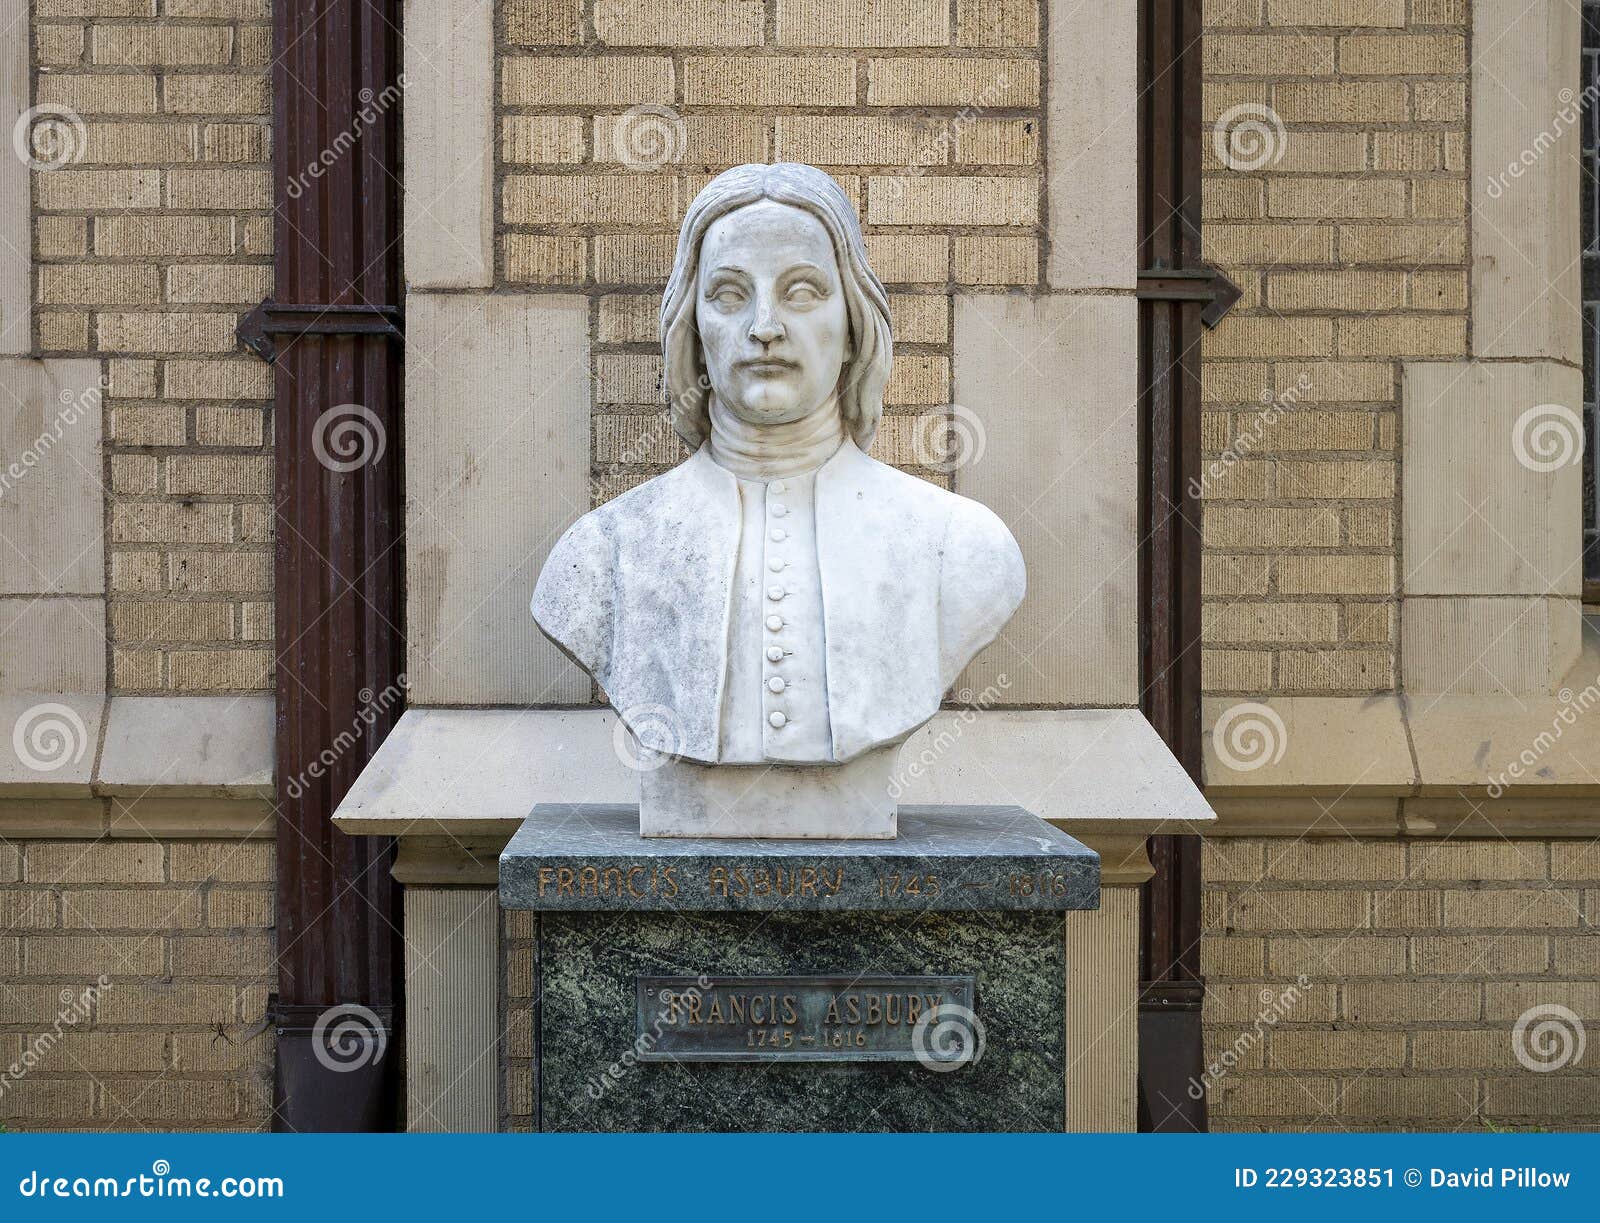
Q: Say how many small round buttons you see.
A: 9